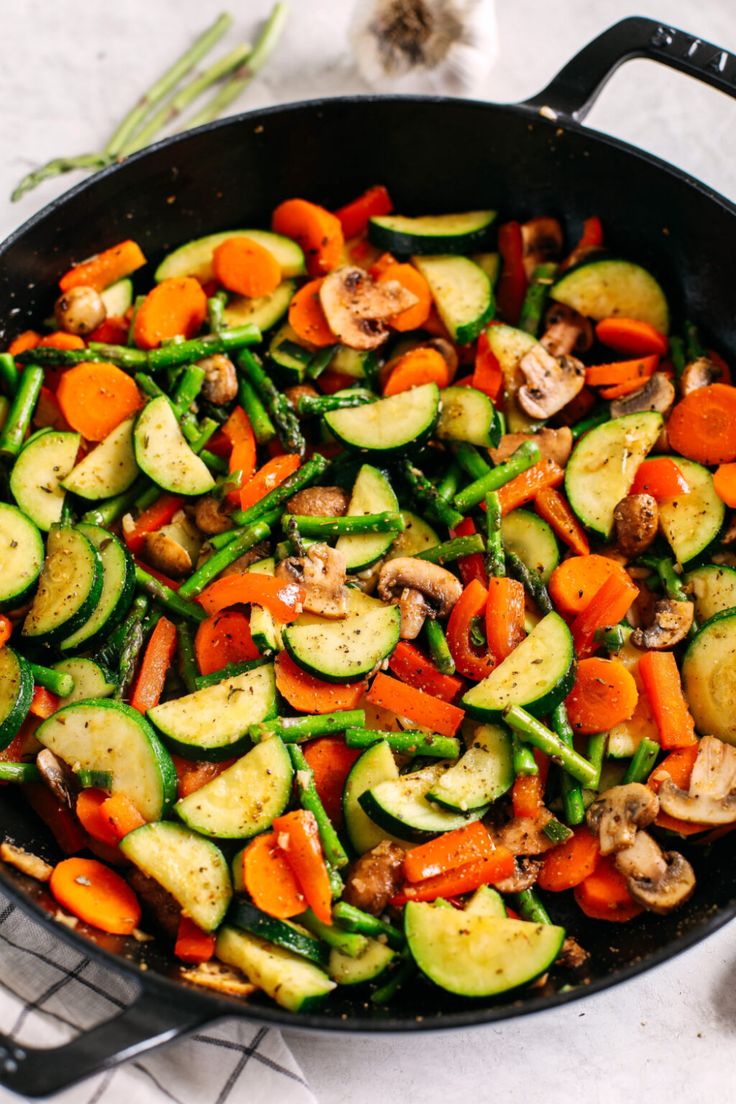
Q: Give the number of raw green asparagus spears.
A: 3